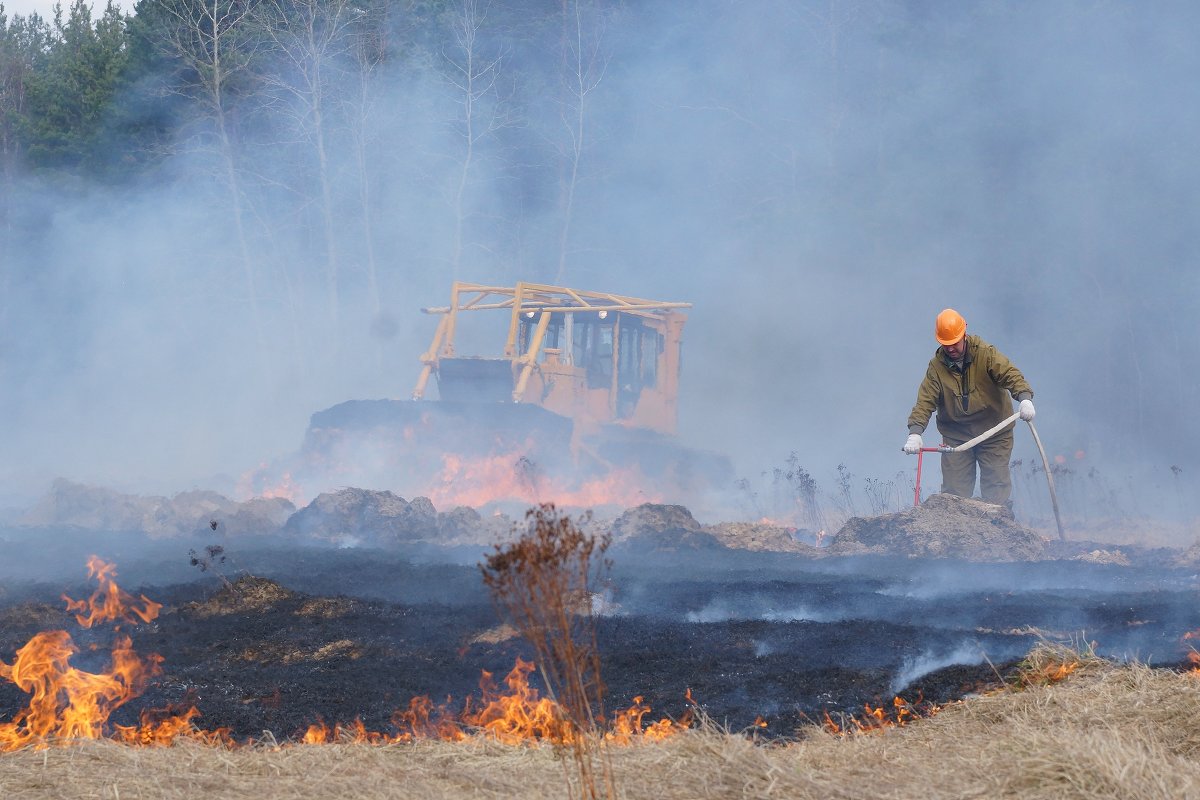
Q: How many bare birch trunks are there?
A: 5